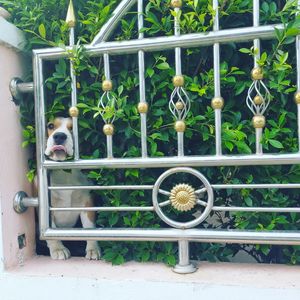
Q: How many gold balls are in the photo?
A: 13